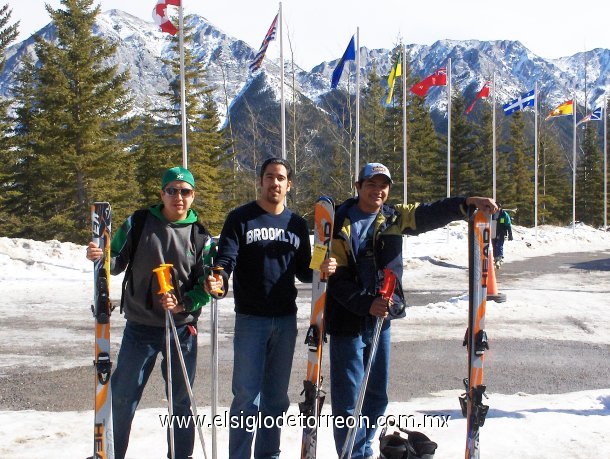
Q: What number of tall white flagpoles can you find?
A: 9